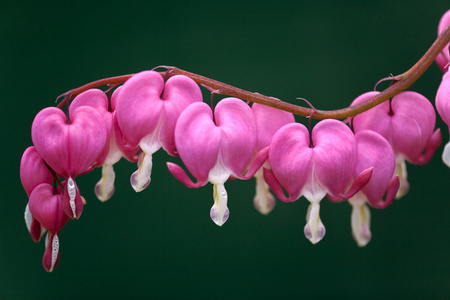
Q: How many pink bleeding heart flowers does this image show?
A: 12